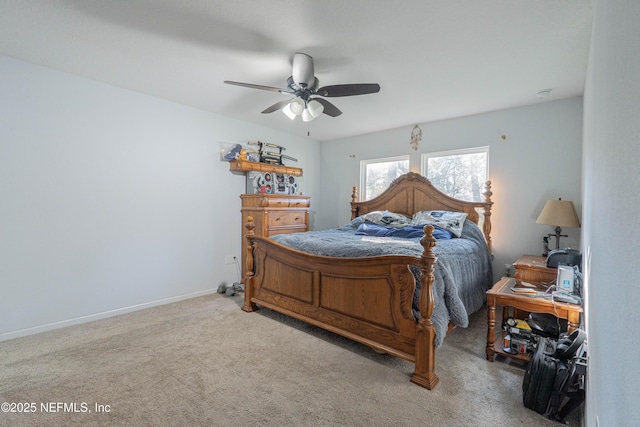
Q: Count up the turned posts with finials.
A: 4